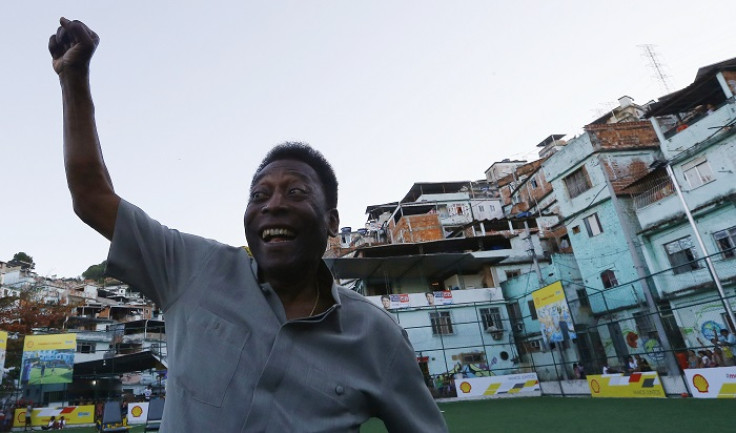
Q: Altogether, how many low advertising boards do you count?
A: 5